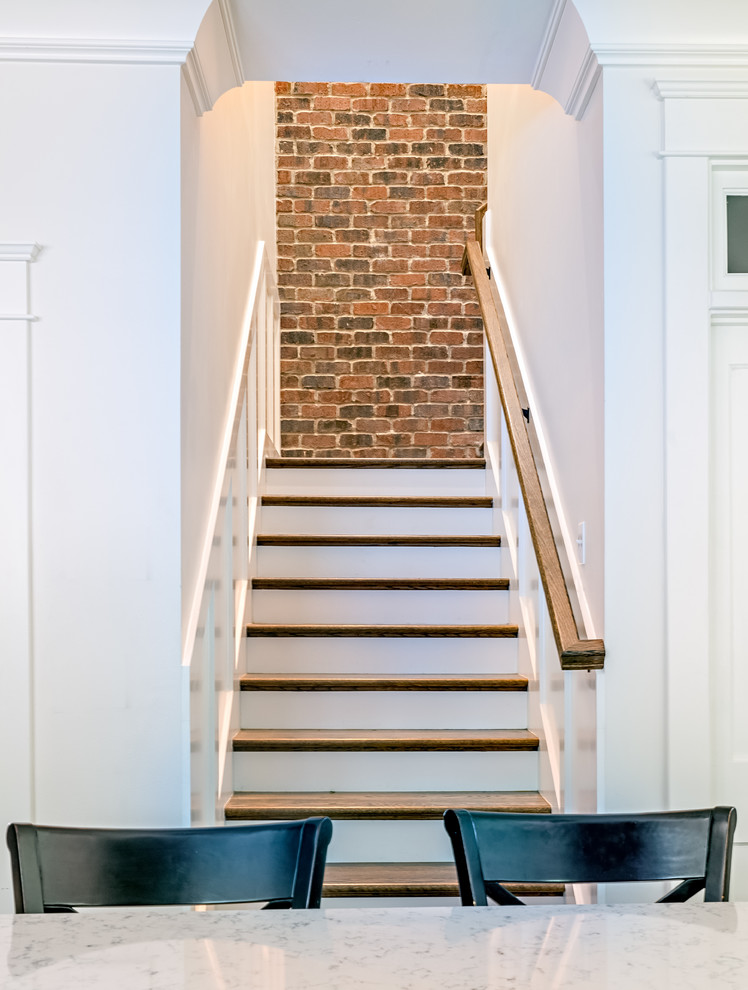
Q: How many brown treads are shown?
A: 9